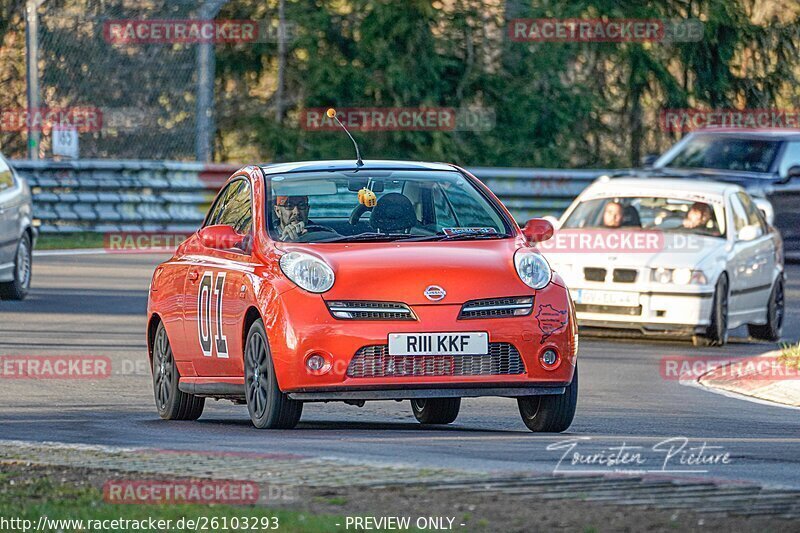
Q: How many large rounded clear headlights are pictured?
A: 2